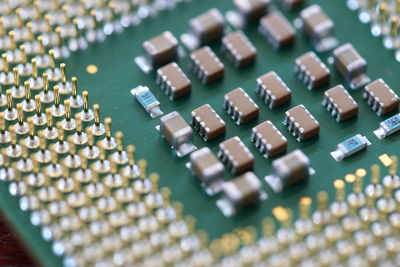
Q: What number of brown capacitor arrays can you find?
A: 13